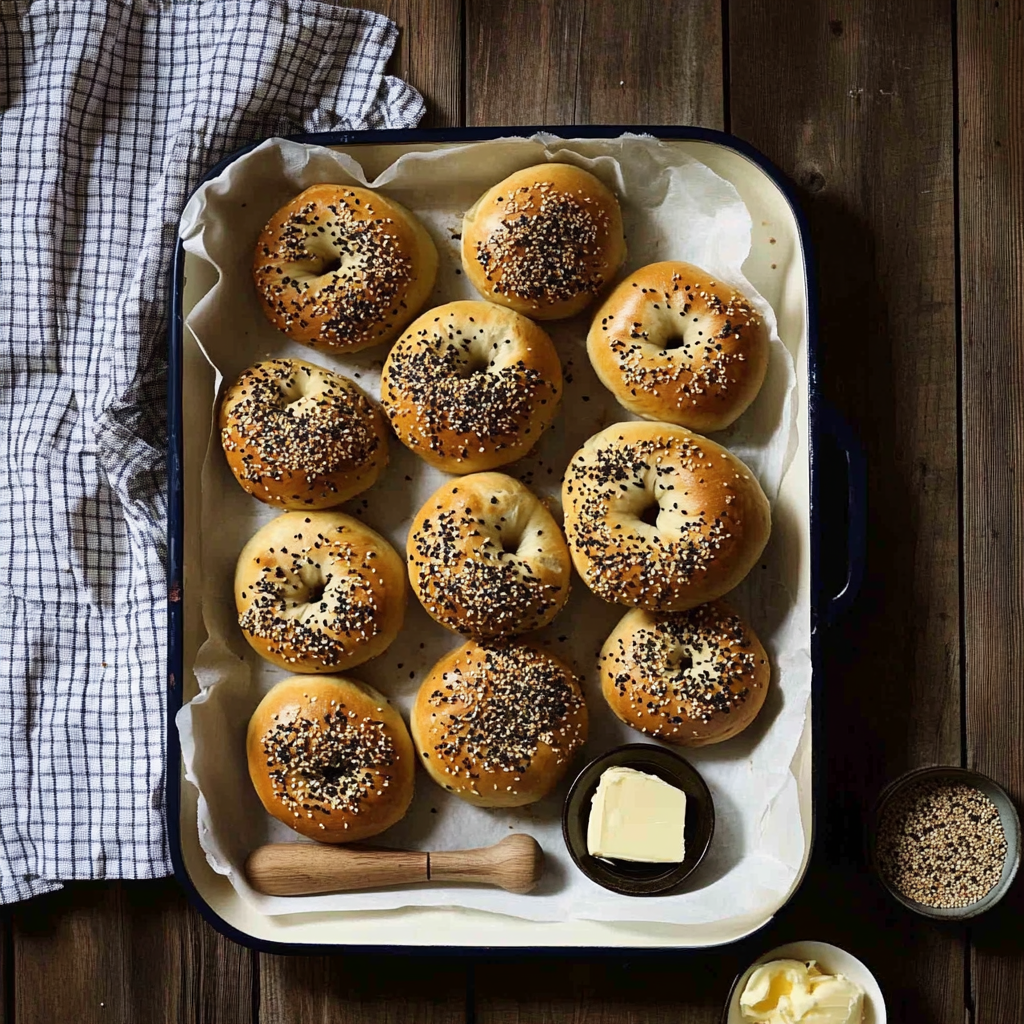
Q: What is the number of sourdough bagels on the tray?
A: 11